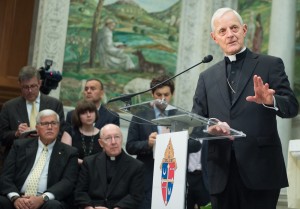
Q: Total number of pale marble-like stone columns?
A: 3